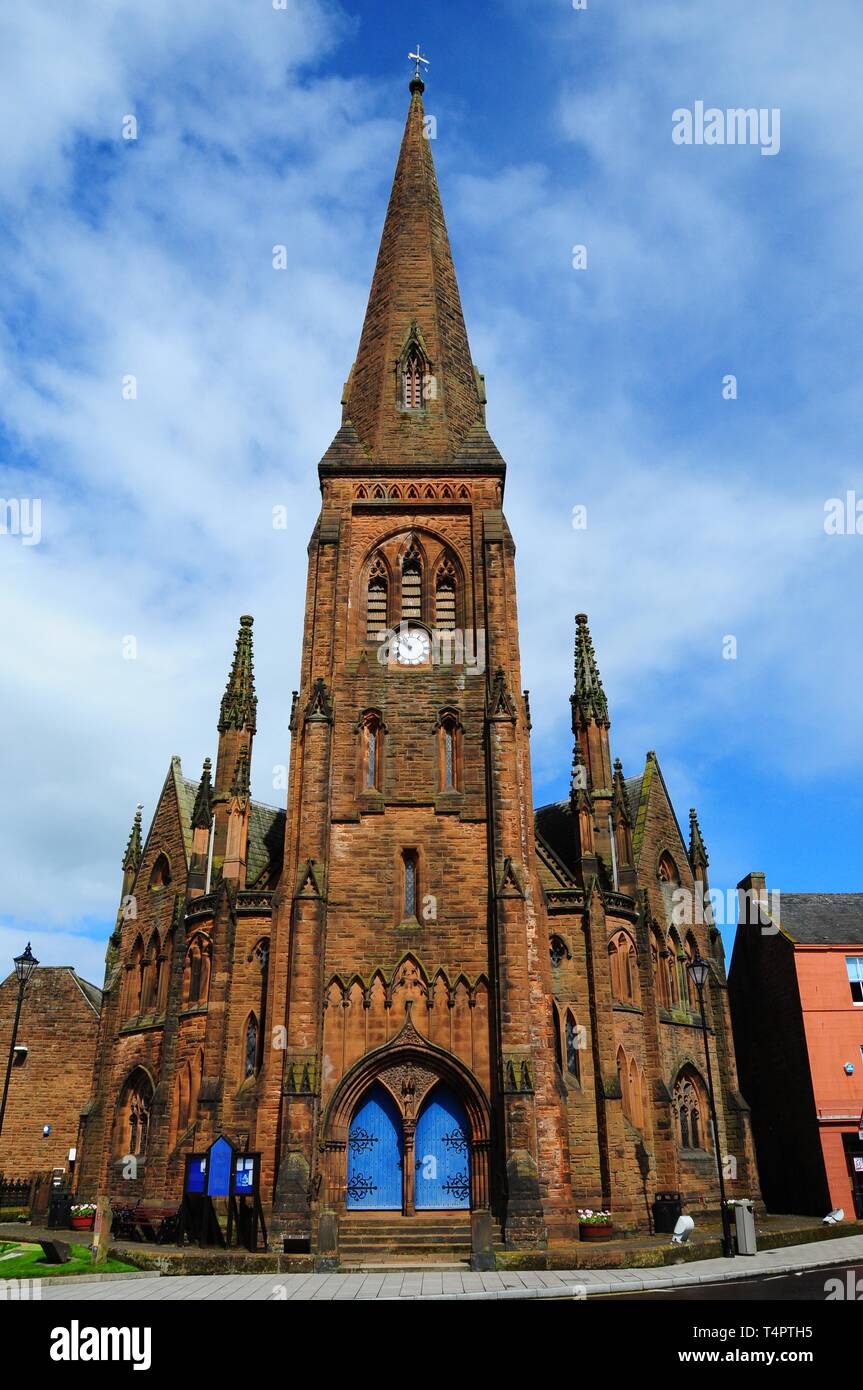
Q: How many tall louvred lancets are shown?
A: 3